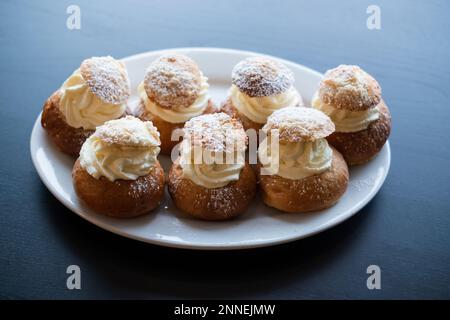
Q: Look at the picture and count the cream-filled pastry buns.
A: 7